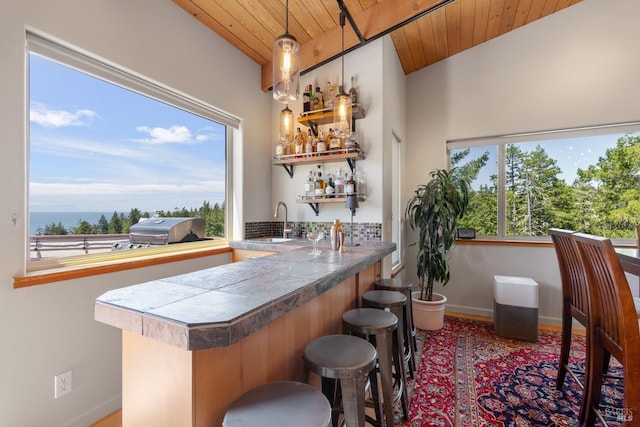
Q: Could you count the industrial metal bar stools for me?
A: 5